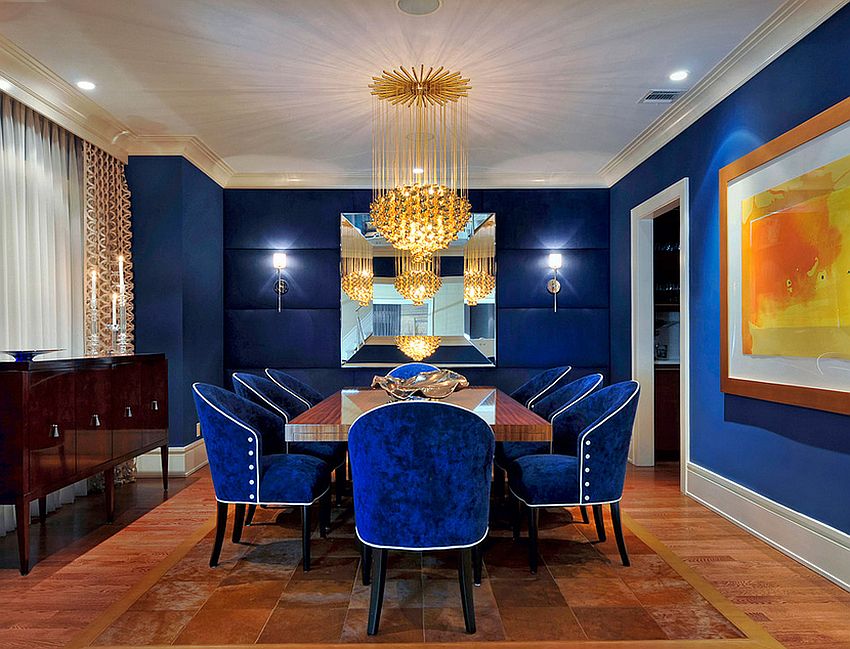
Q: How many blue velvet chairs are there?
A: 8